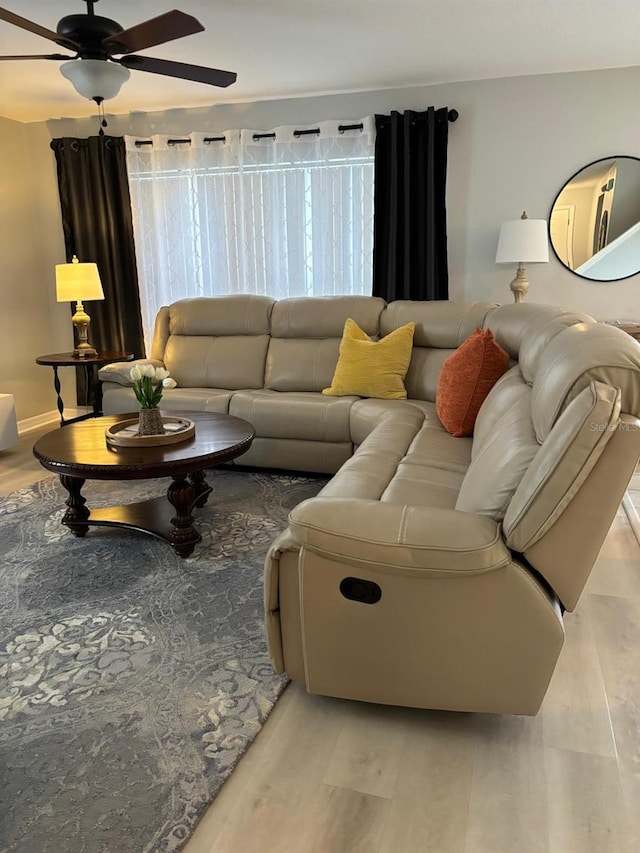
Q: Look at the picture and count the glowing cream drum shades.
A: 1